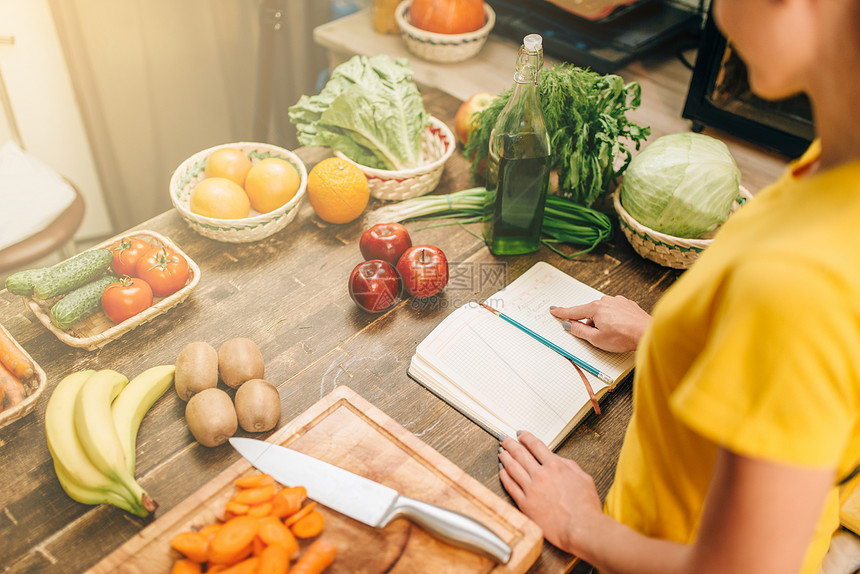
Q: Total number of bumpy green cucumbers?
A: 3